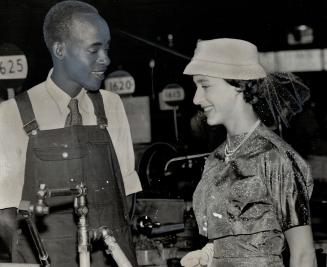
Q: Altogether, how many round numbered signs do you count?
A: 3